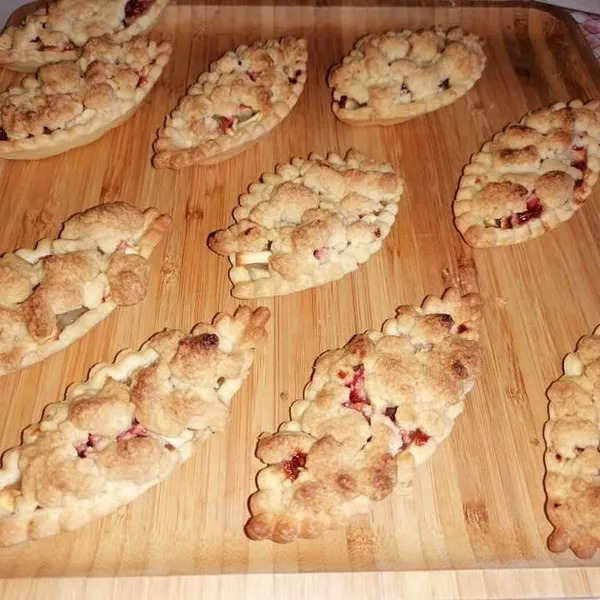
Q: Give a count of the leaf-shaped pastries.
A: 10